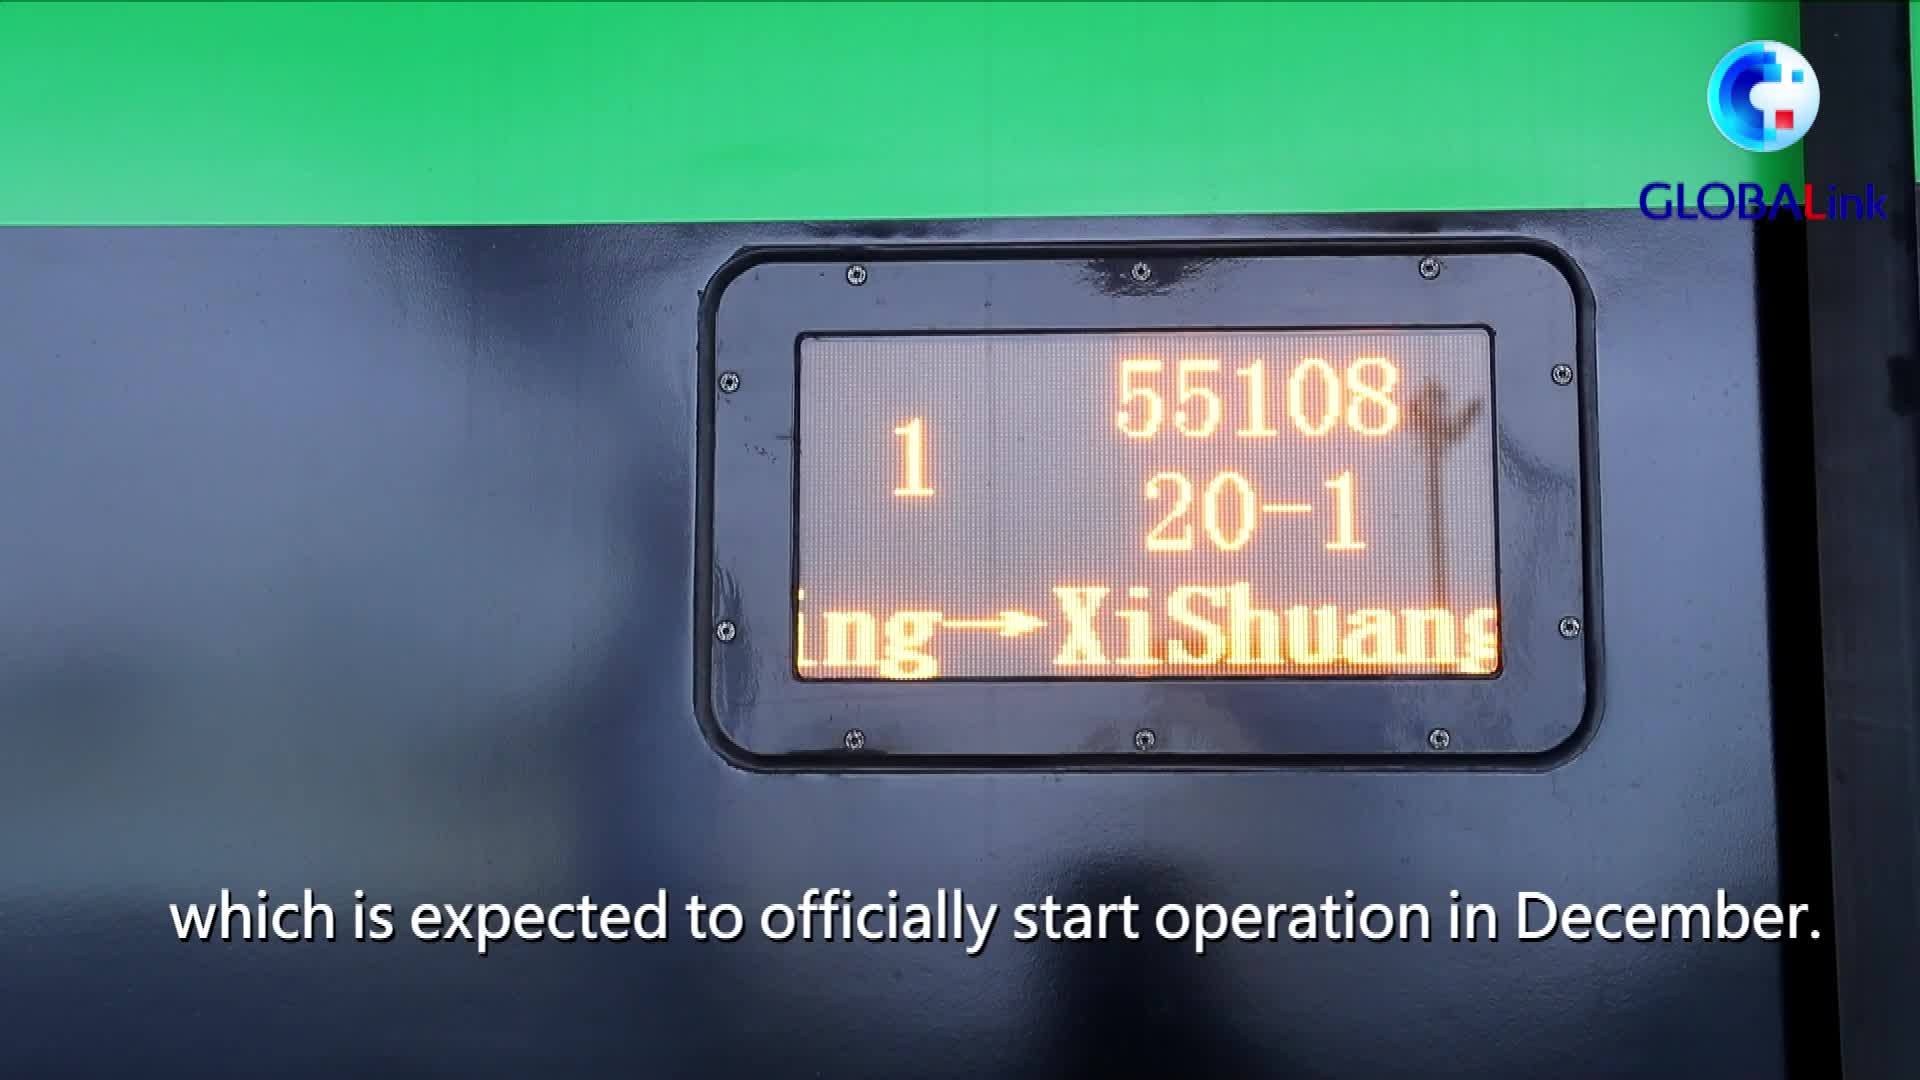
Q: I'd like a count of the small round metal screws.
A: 10